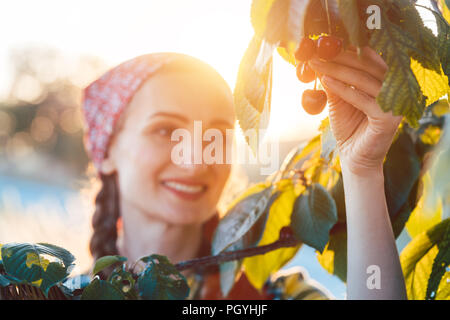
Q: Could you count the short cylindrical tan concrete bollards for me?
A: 0